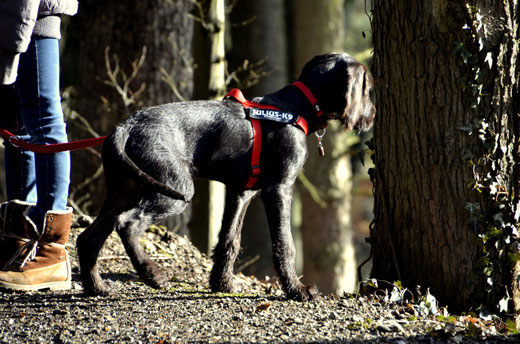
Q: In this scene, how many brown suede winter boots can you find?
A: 2